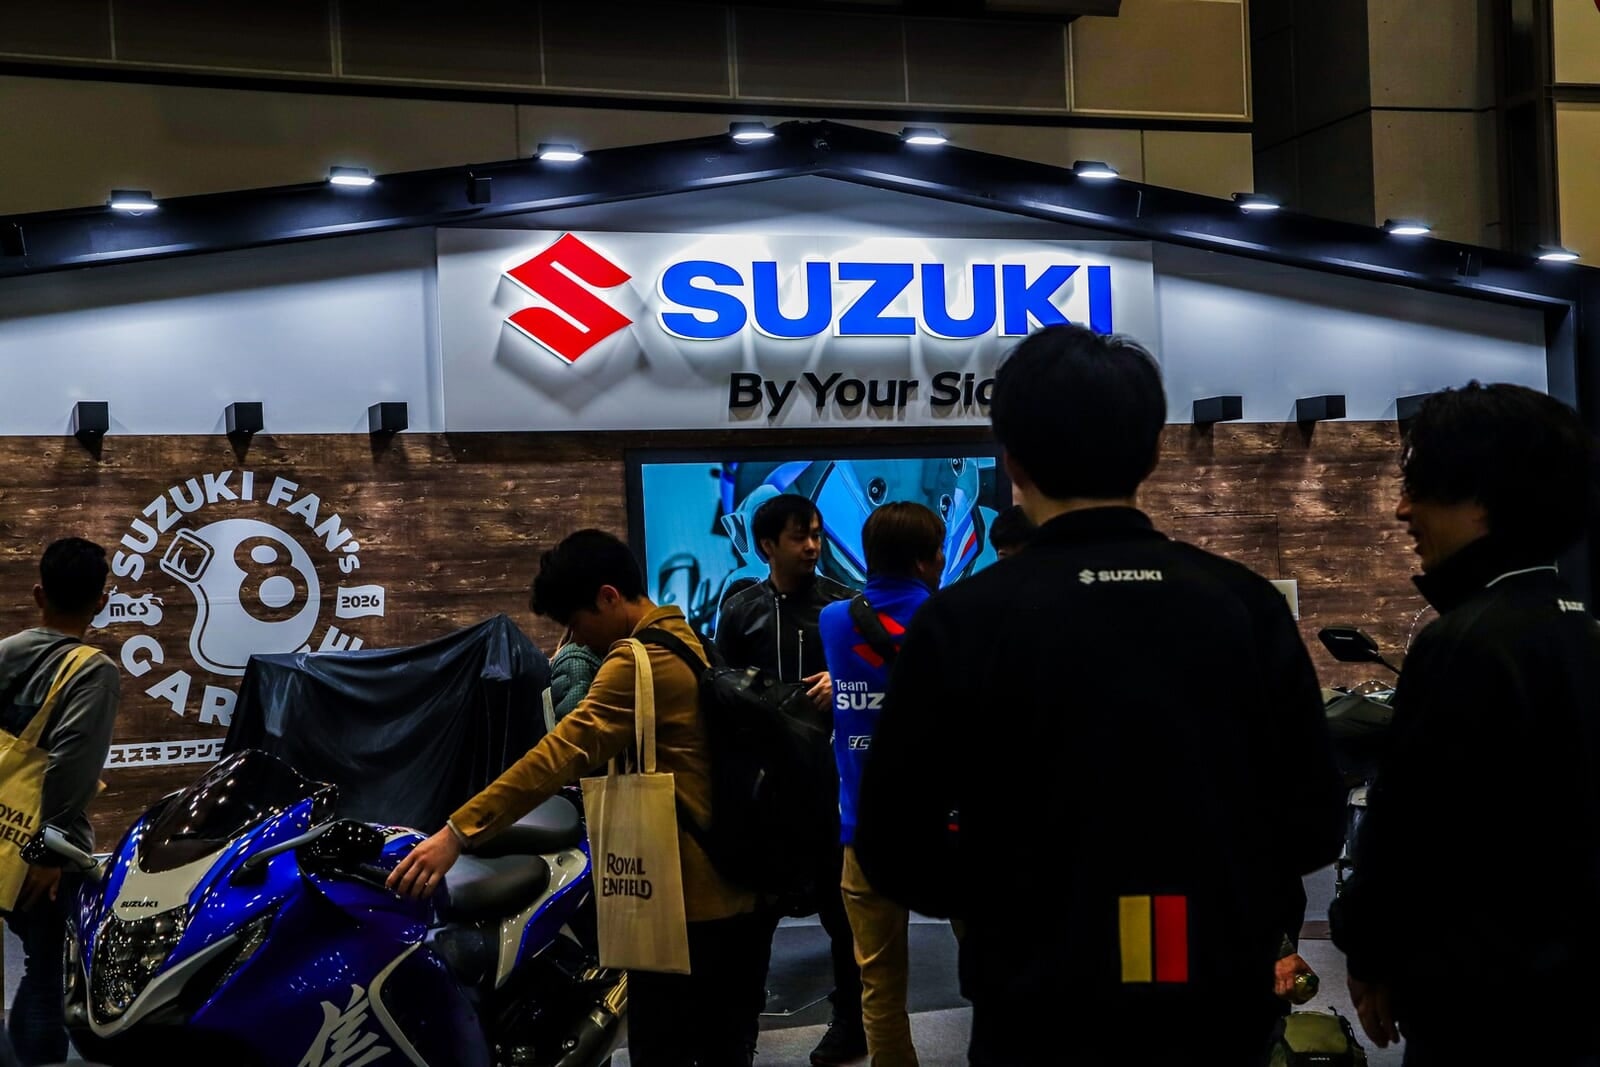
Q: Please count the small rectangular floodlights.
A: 9